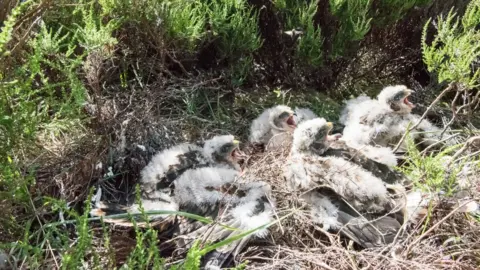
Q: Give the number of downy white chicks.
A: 4